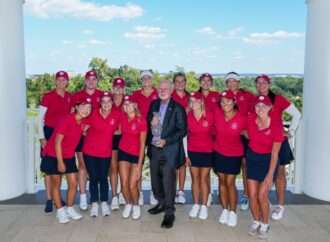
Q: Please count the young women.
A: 14